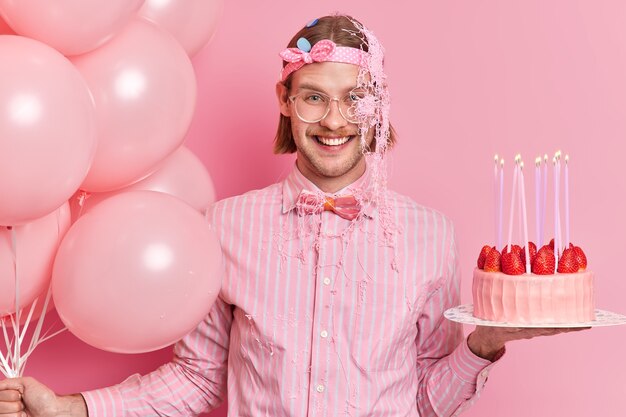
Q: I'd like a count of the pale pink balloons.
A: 7